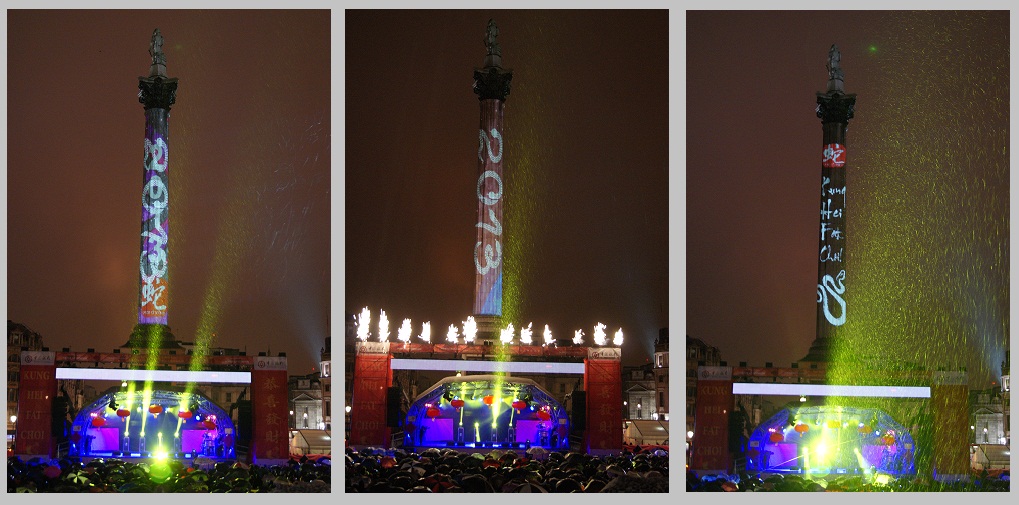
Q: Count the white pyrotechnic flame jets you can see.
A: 12